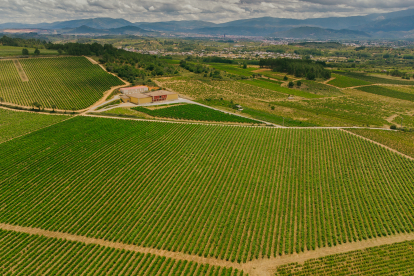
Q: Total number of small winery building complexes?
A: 1